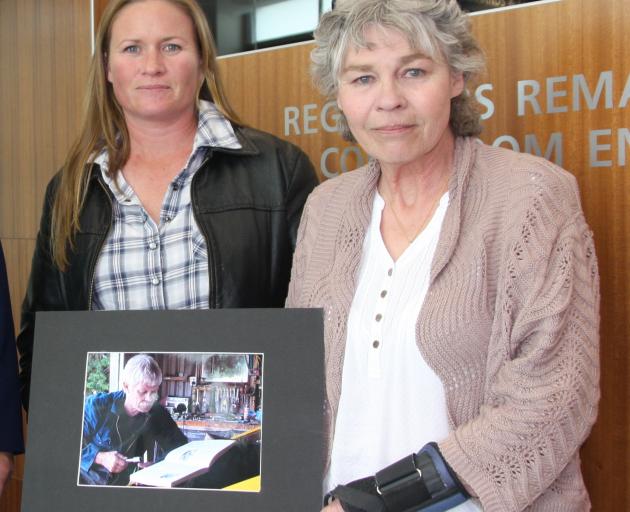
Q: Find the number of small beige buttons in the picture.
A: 4